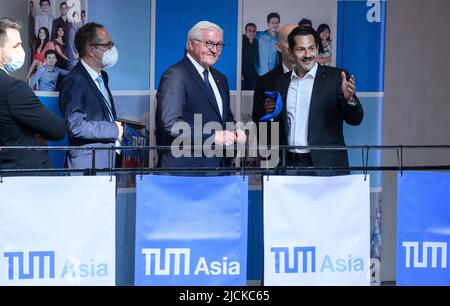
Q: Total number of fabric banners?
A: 4